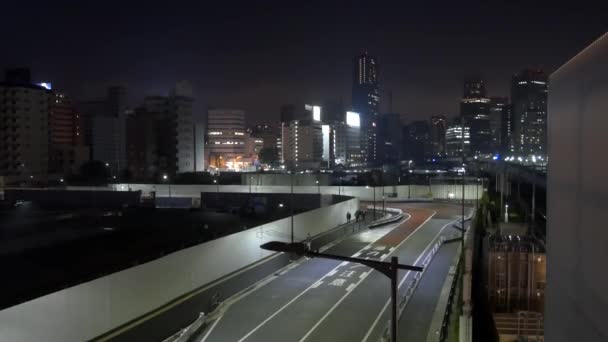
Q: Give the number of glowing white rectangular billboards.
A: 2